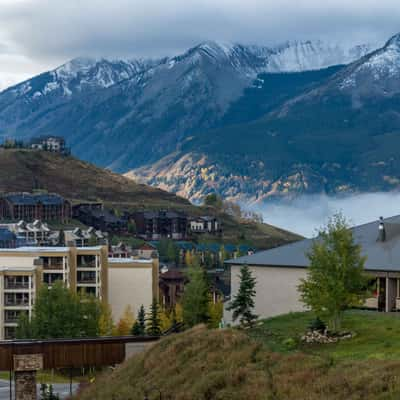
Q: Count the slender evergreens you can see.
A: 3